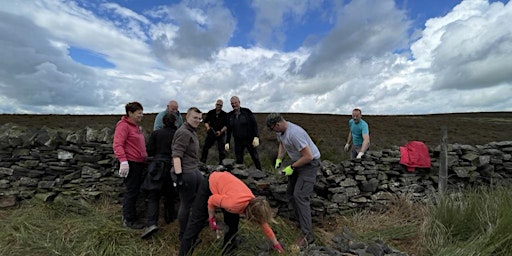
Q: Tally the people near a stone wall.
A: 9